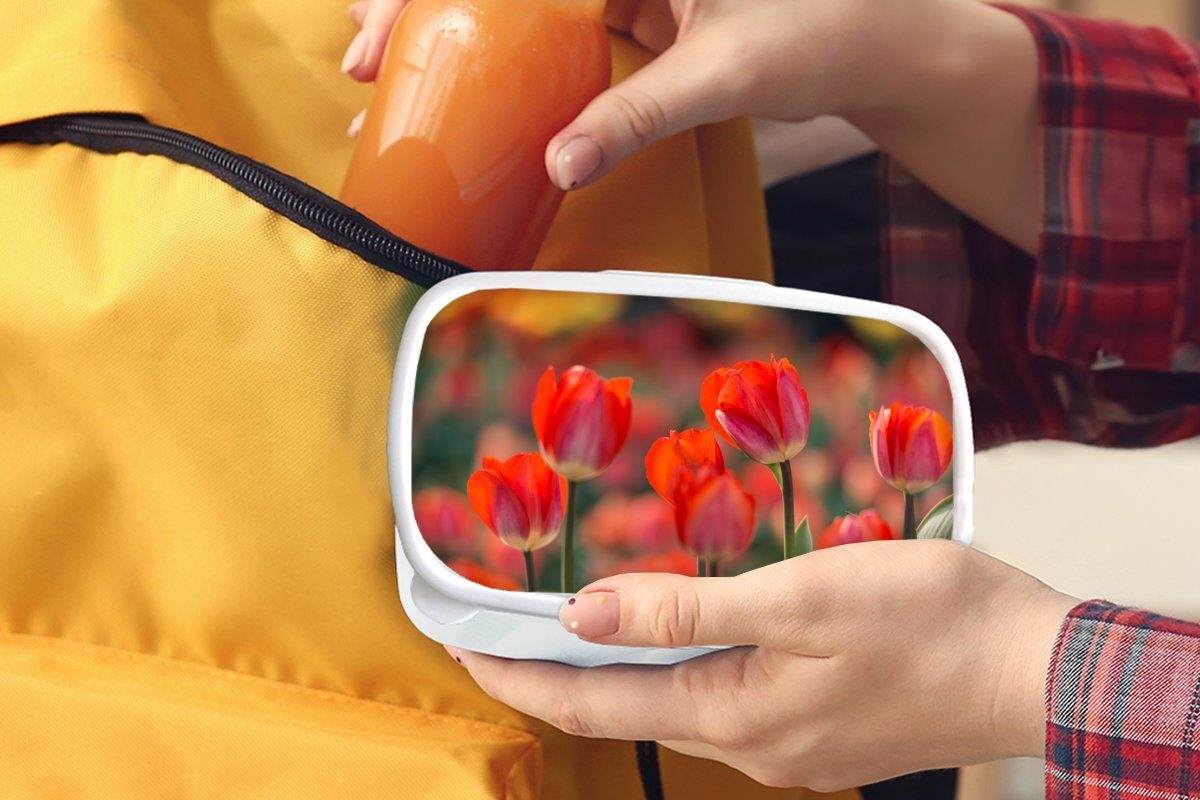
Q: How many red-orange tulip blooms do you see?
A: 7